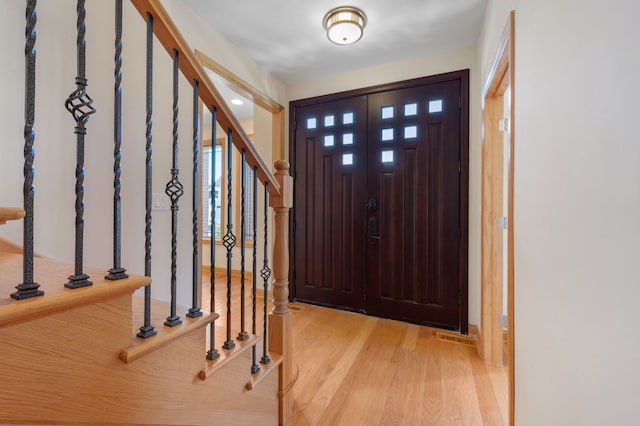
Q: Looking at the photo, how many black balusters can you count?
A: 11